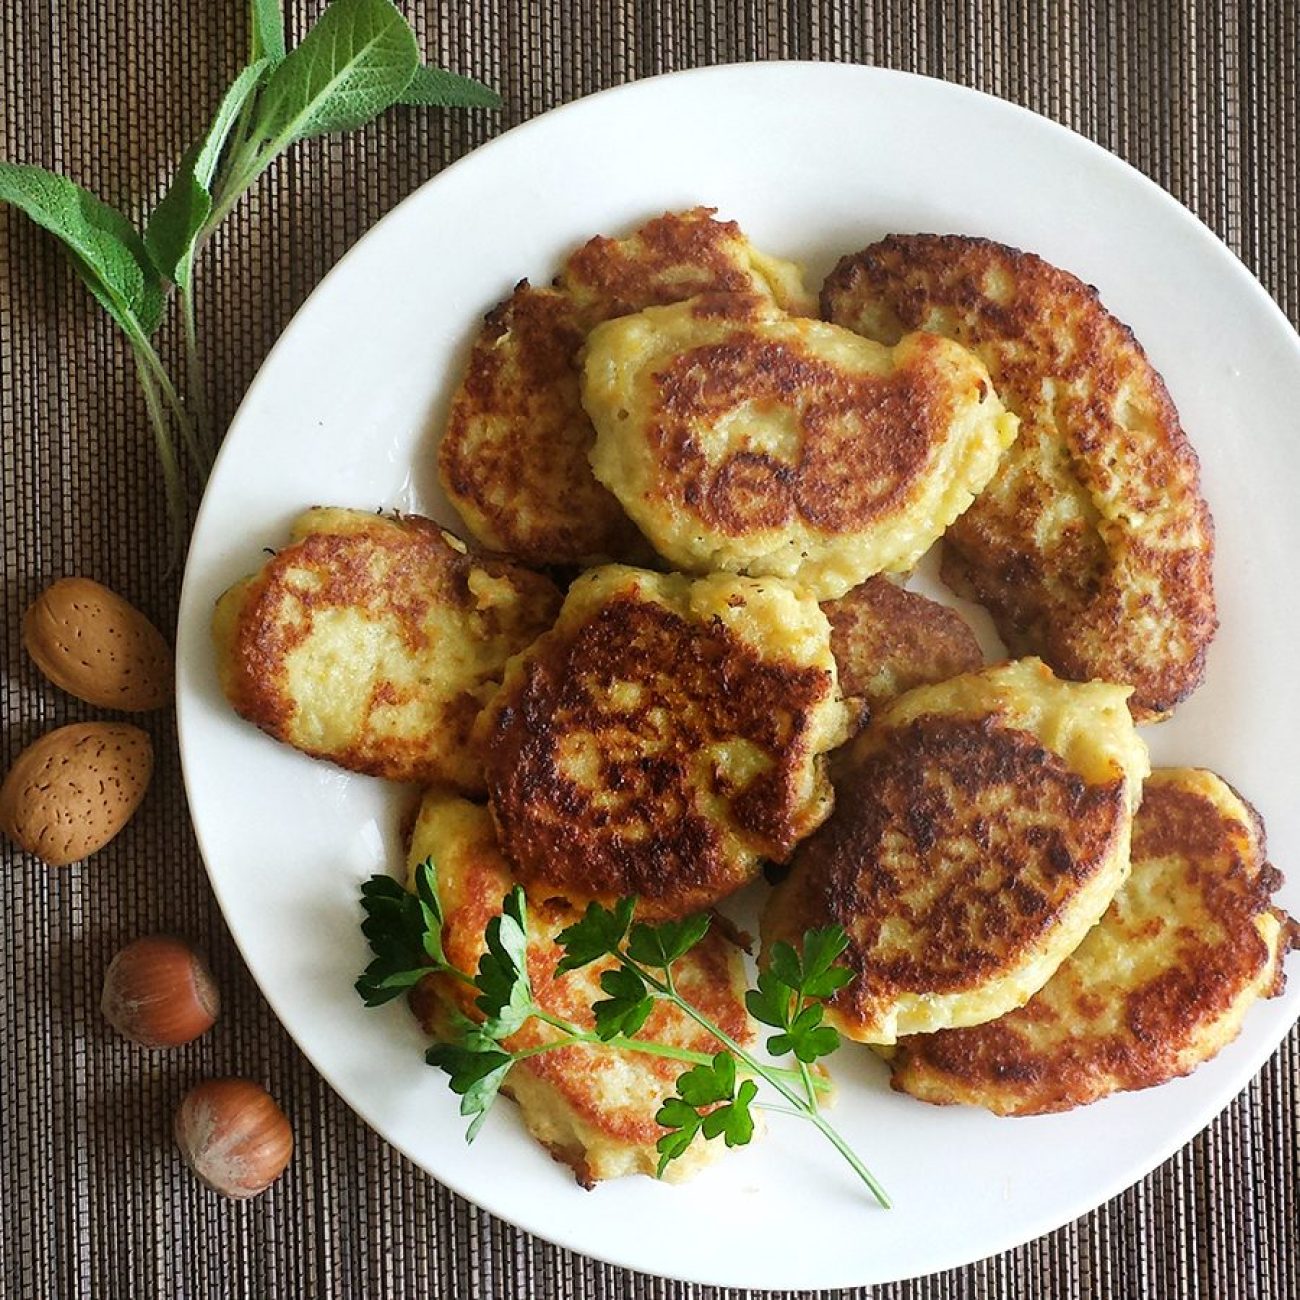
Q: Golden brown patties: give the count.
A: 9